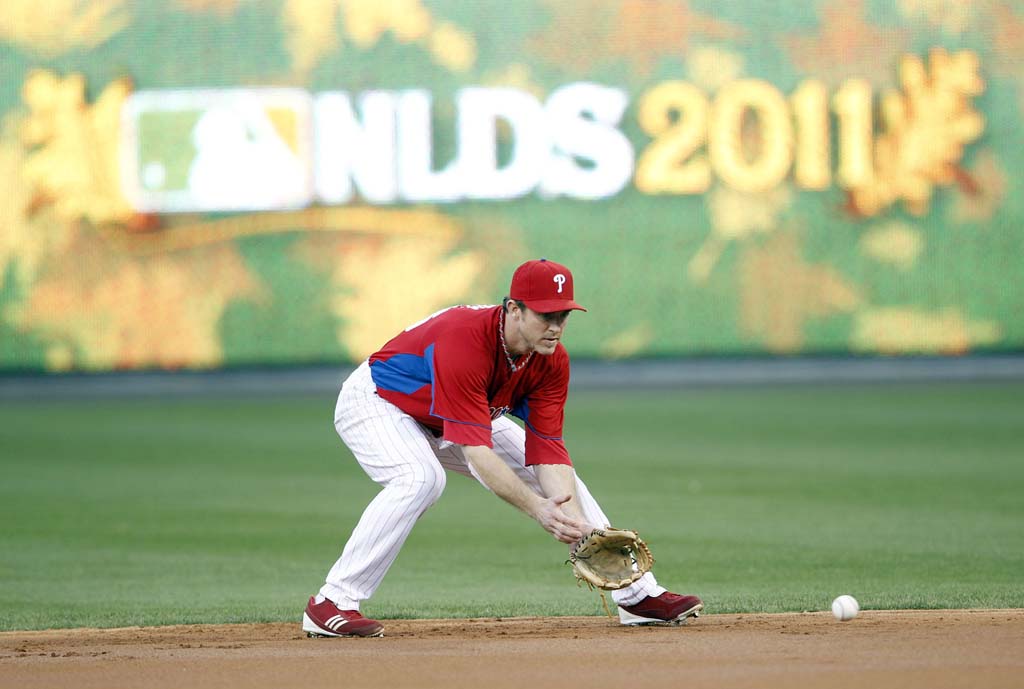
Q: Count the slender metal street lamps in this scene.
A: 0